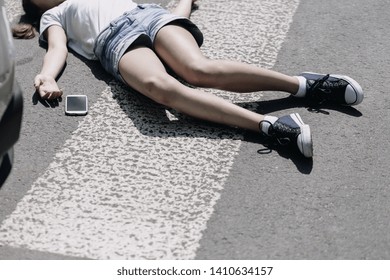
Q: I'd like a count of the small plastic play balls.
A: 0